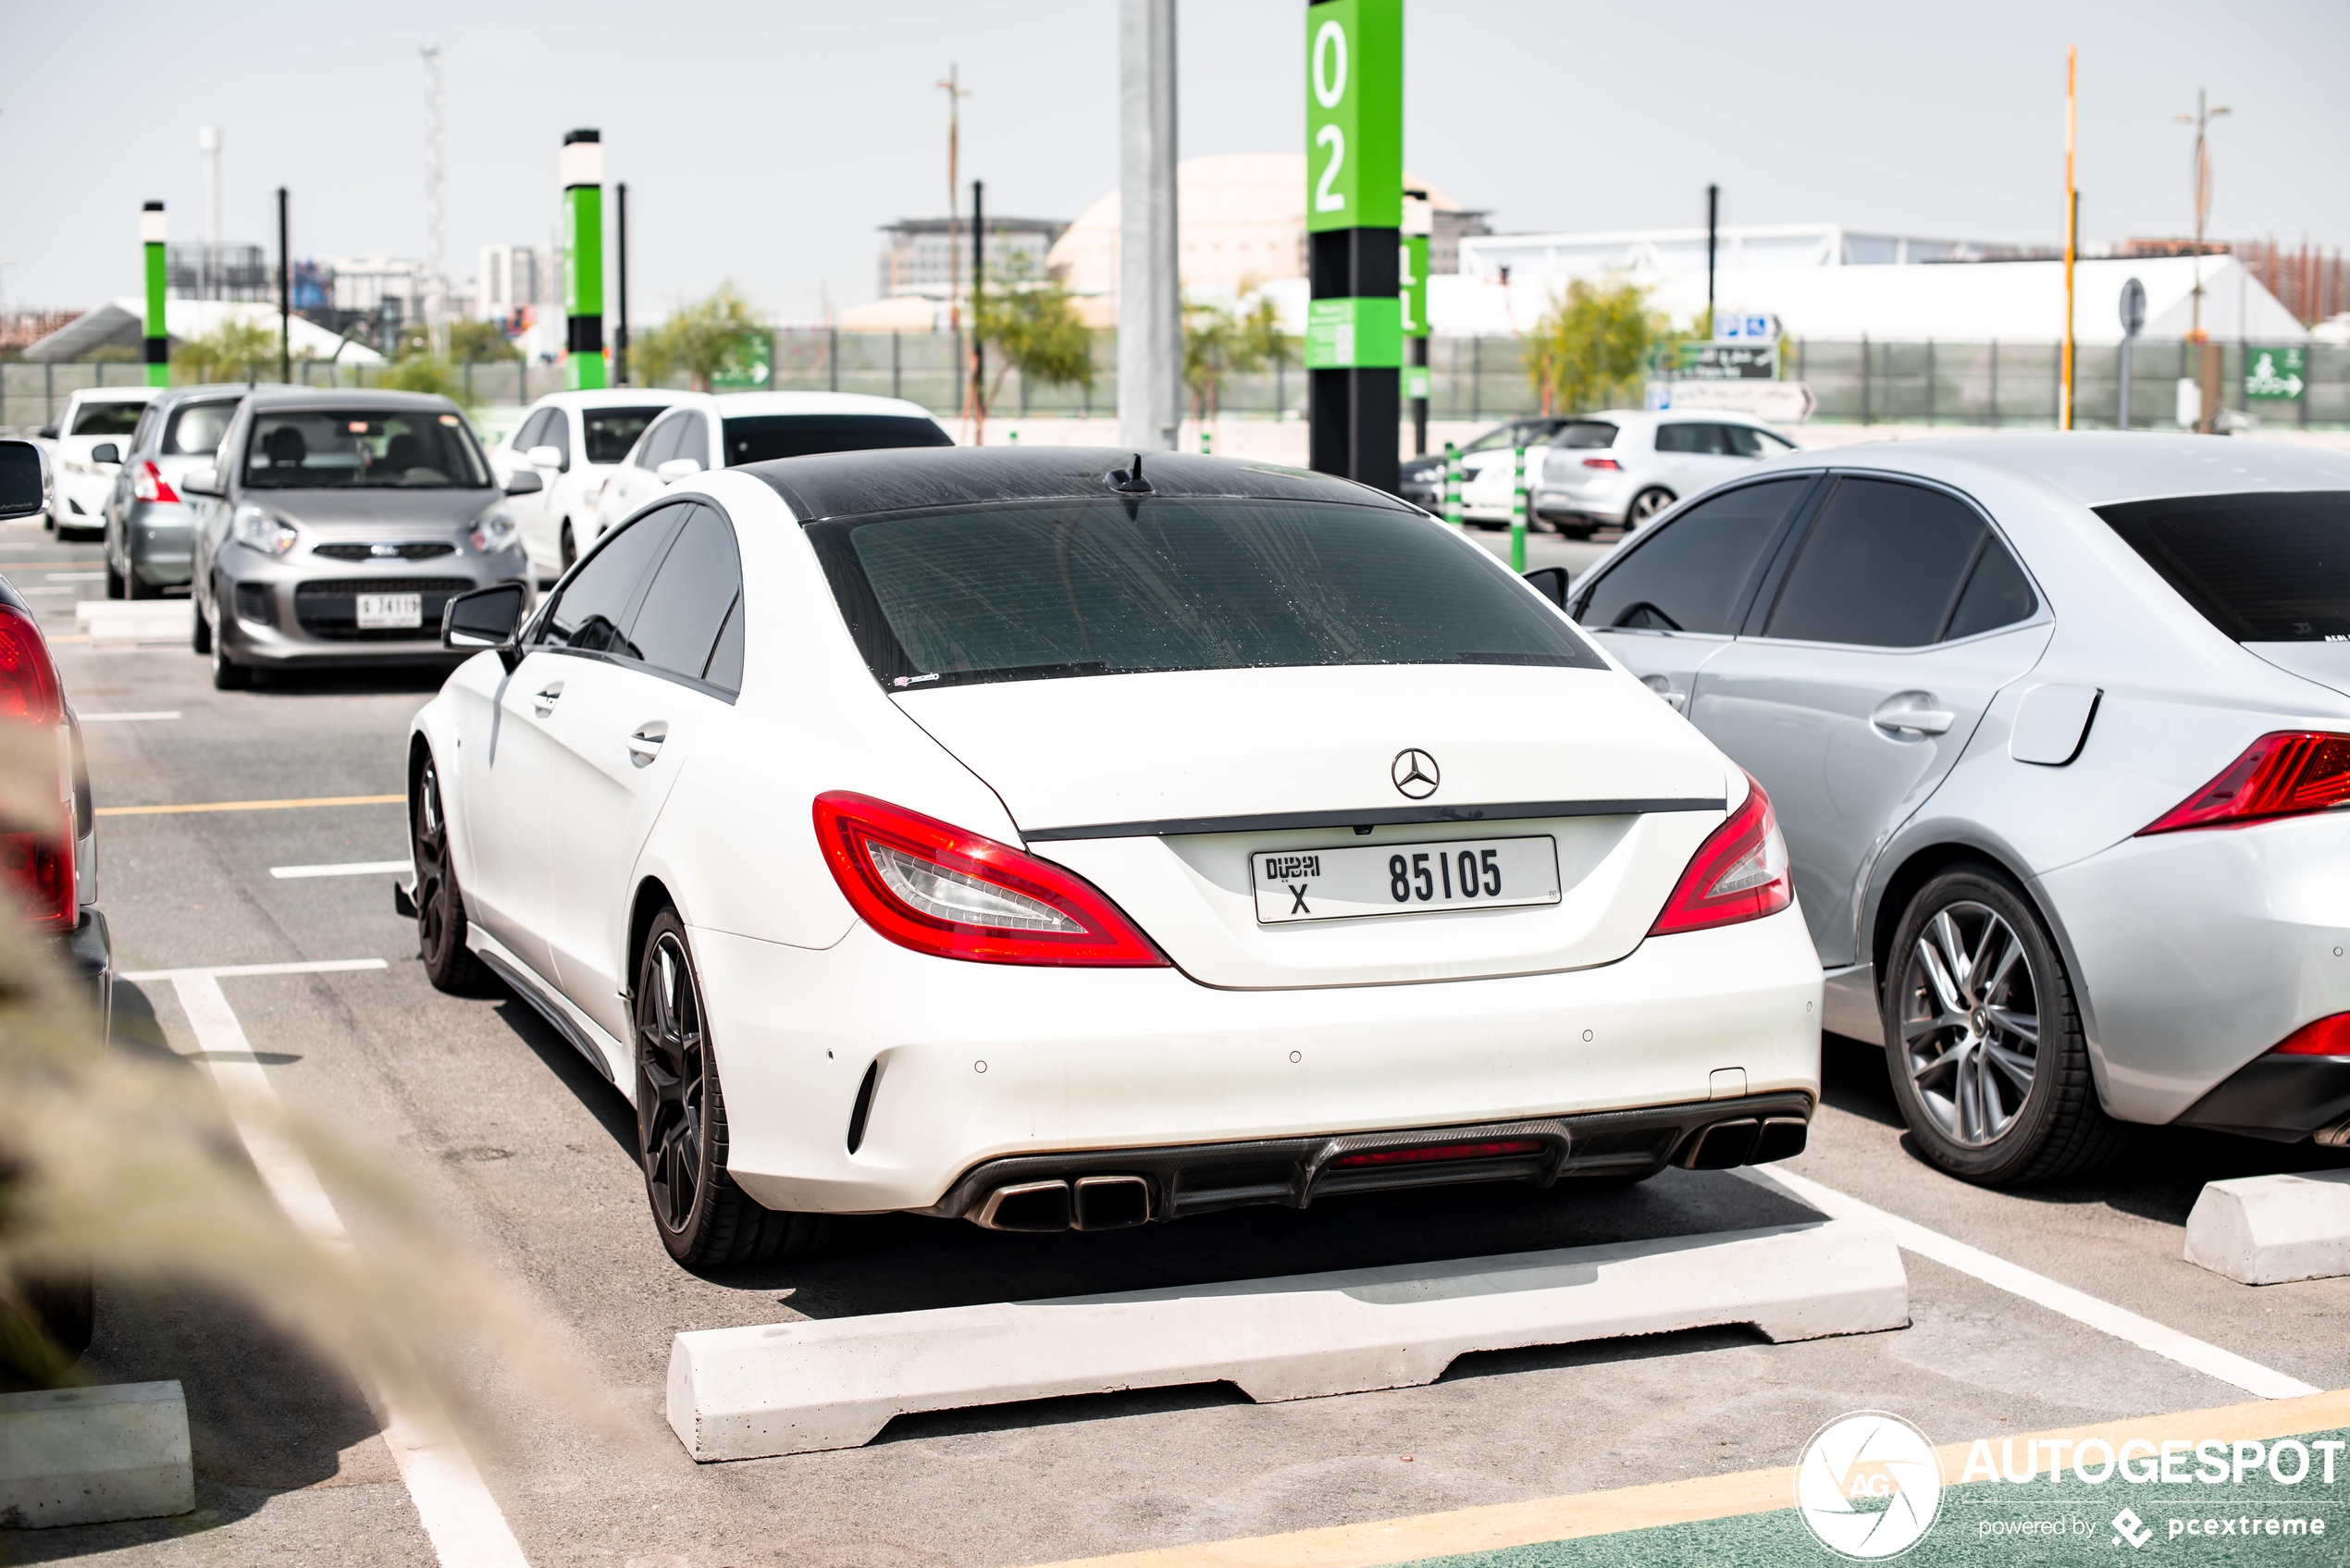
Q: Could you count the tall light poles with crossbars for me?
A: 2